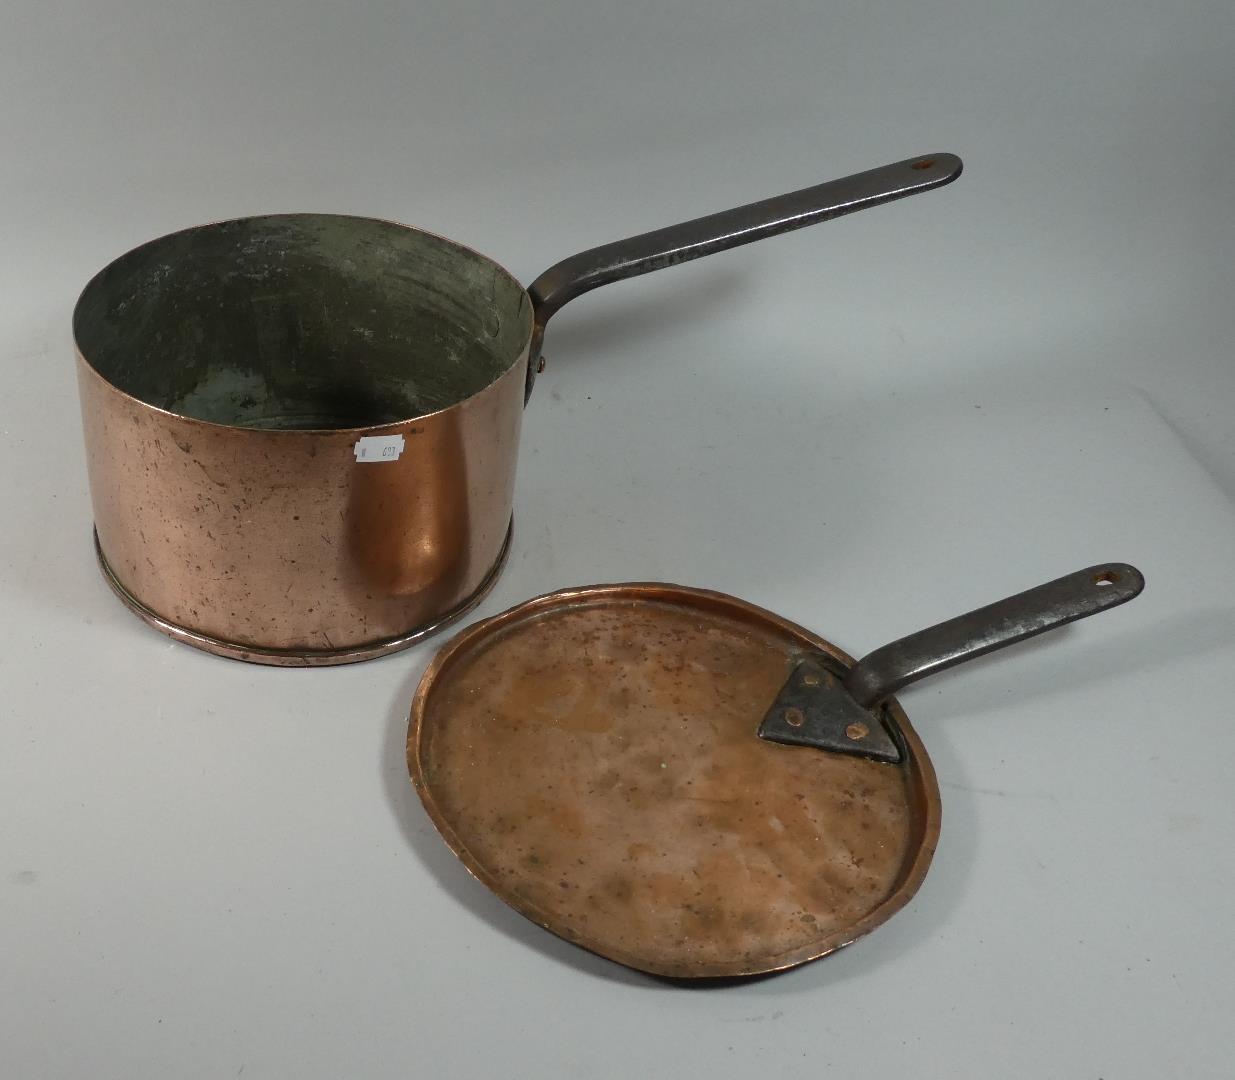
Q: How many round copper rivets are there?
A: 4